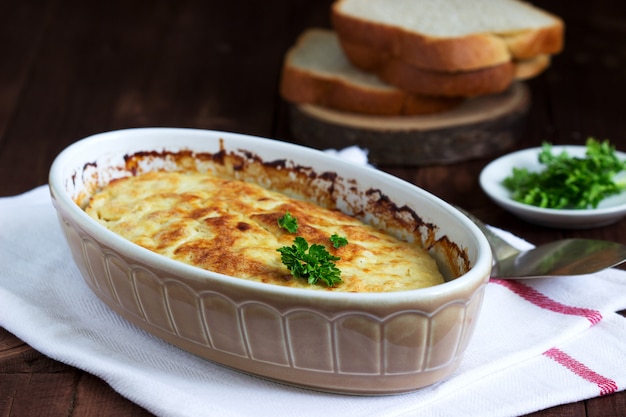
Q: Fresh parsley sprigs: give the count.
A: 3